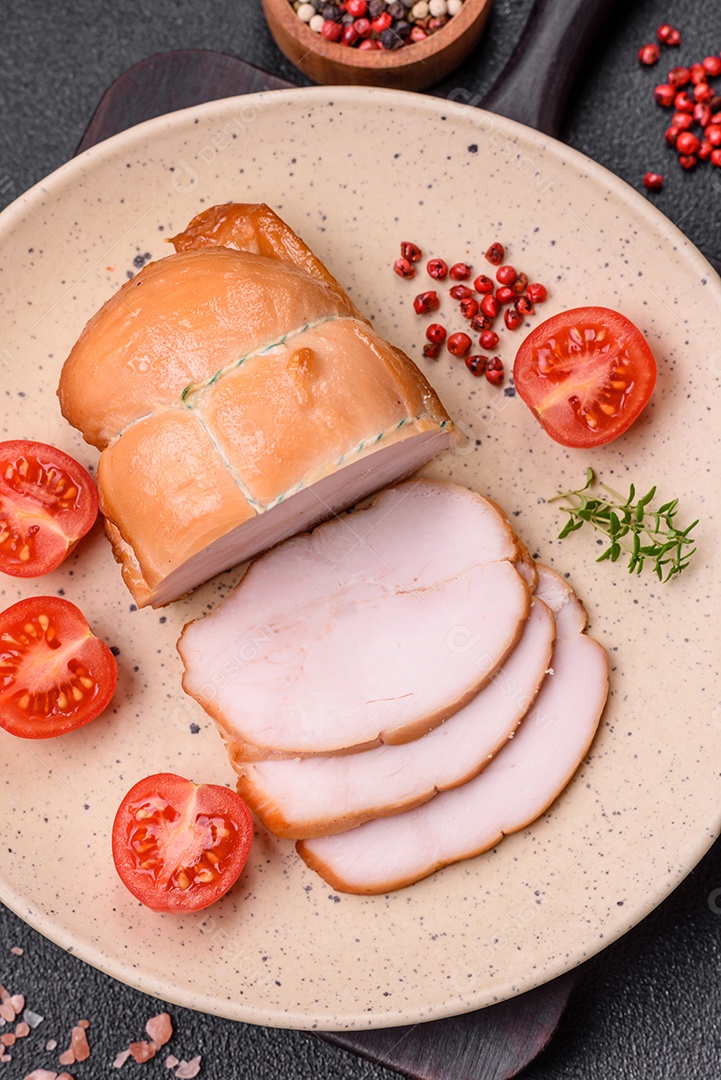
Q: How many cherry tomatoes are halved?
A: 4